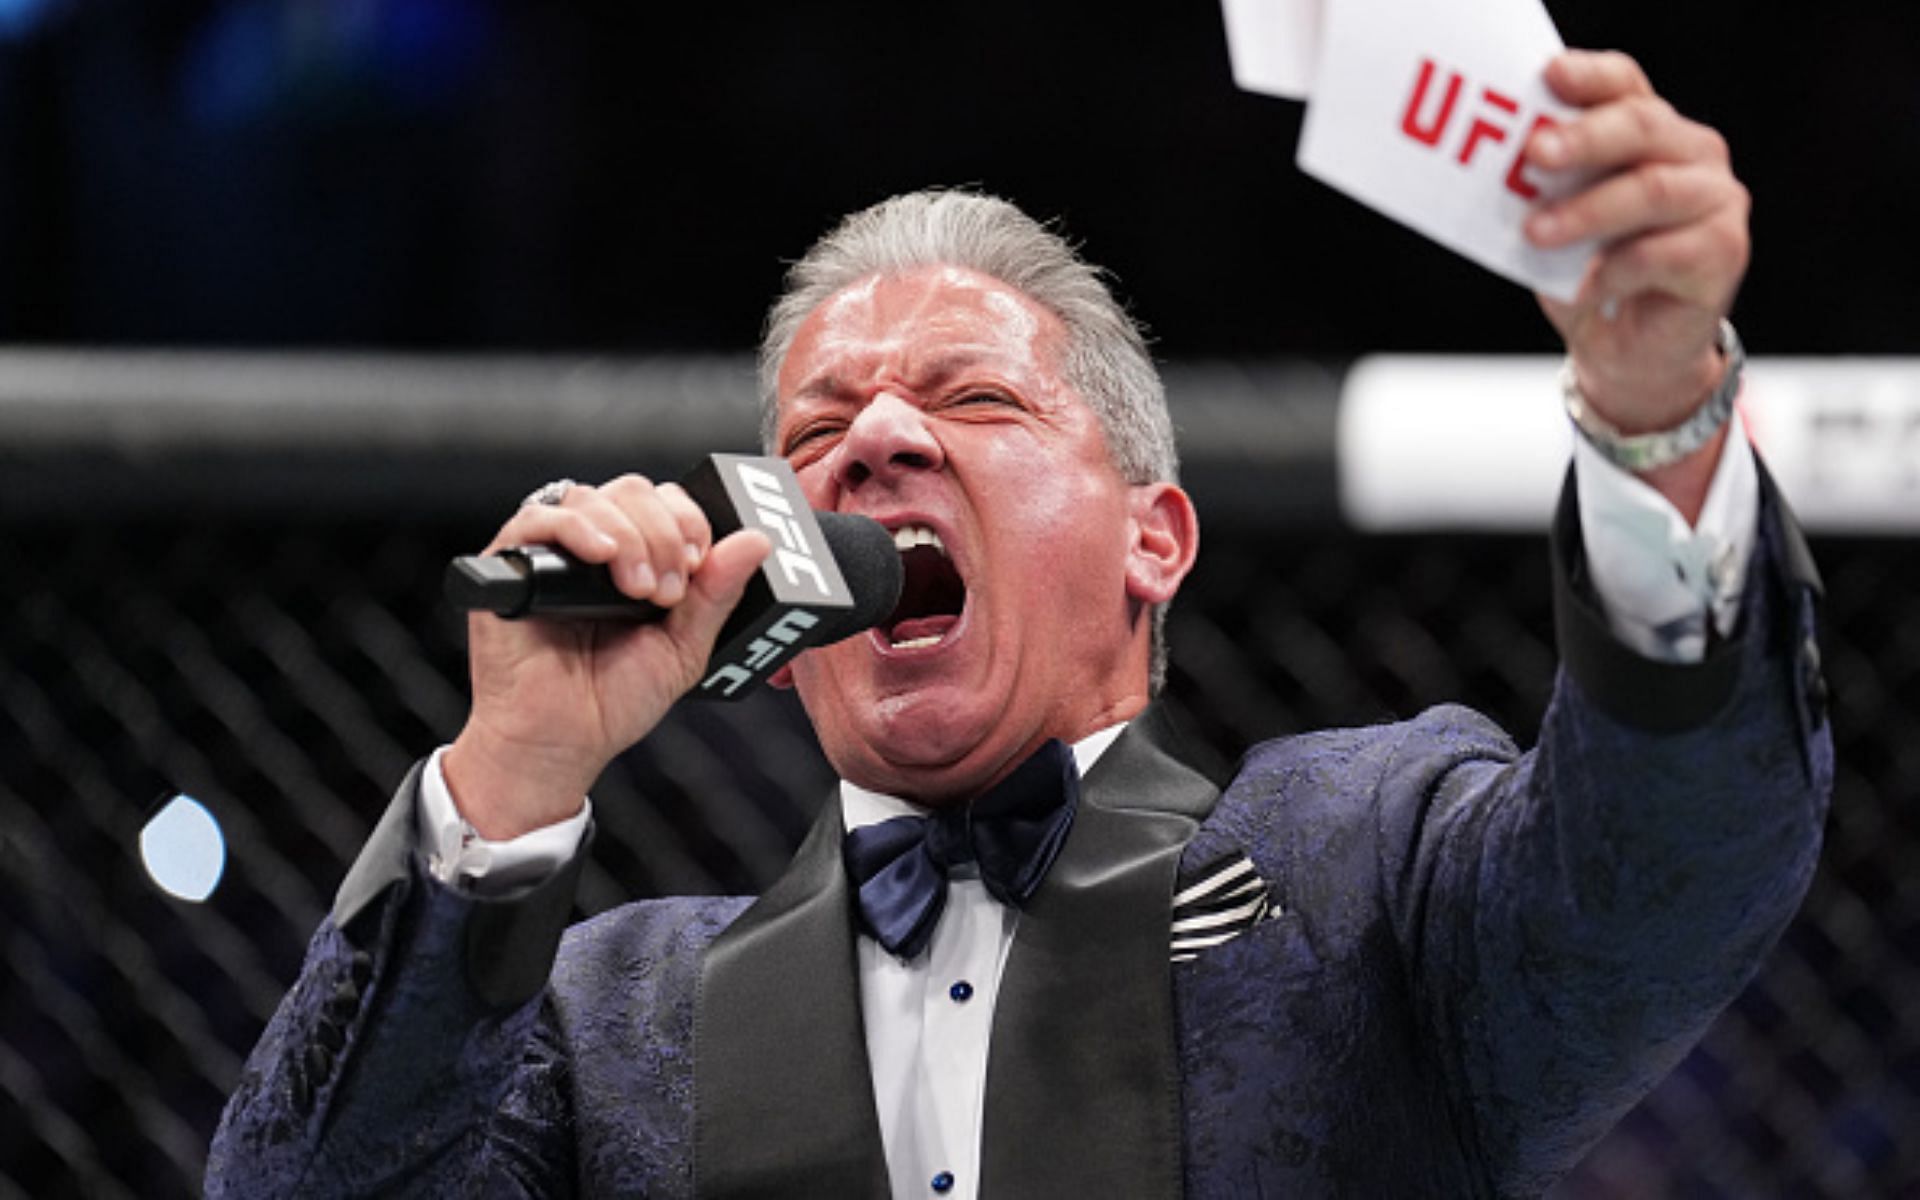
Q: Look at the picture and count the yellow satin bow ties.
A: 0